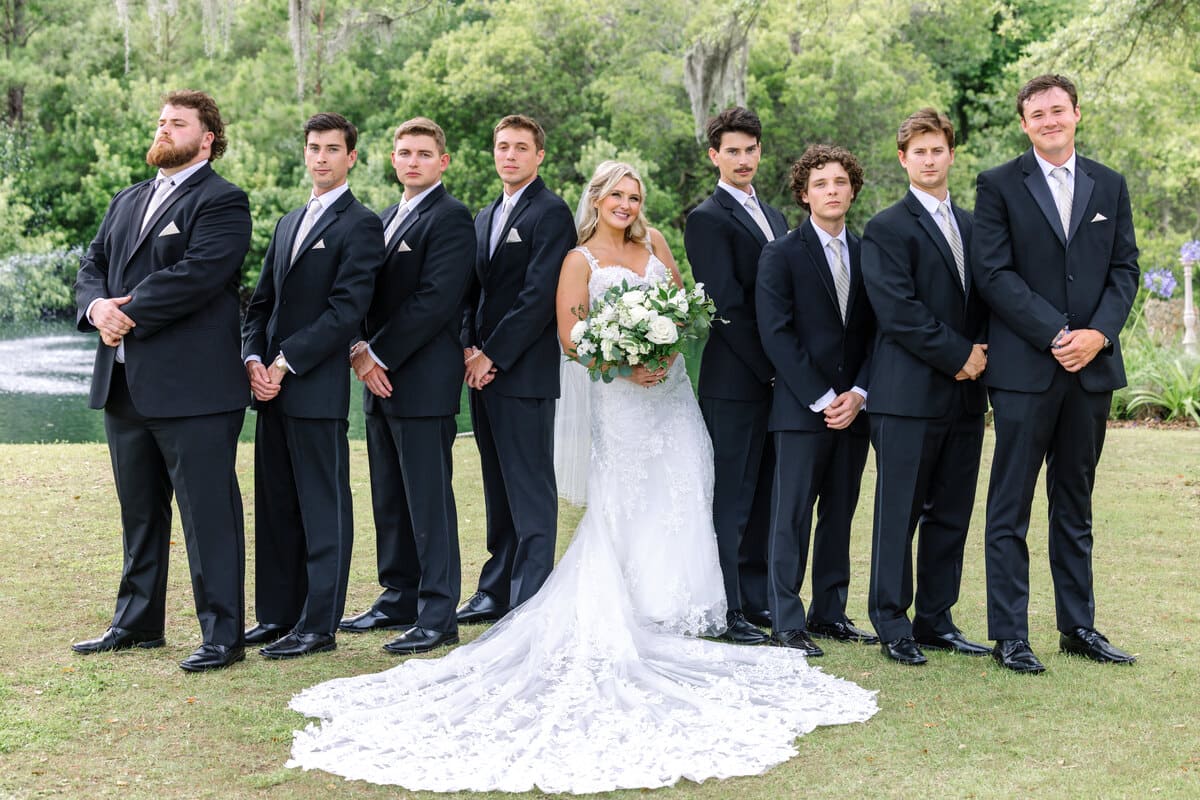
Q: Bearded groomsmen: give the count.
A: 1